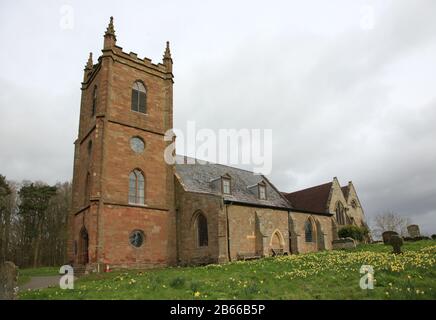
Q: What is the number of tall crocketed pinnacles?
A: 3